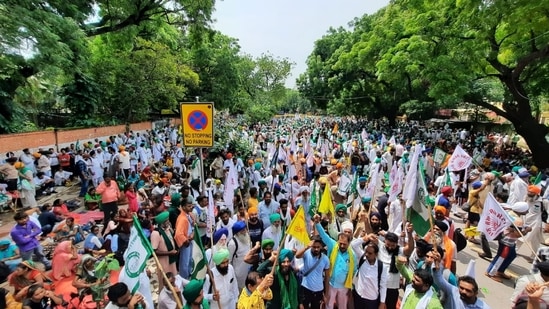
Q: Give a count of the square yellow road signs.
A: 1